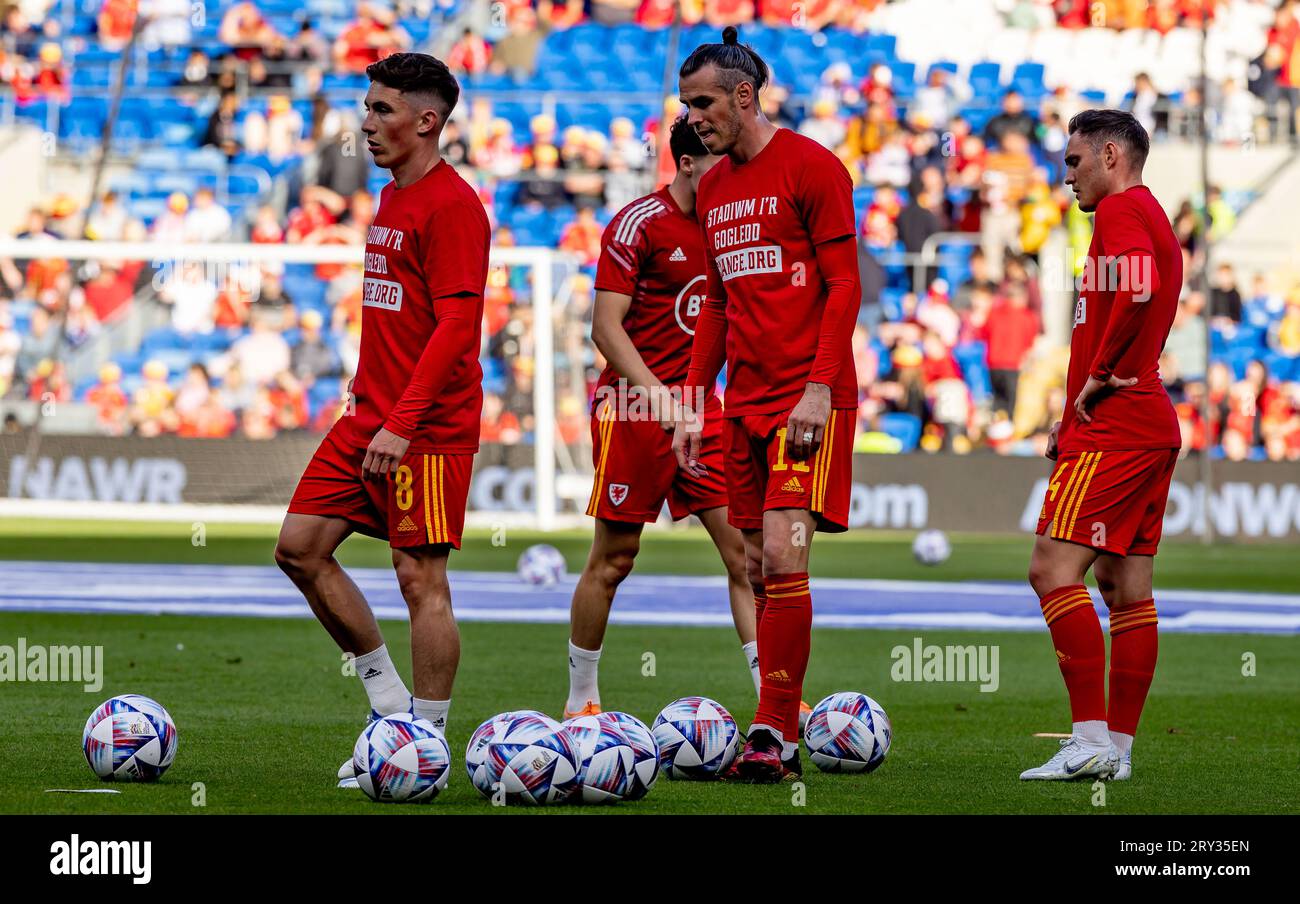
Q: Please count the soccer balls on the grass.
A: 10